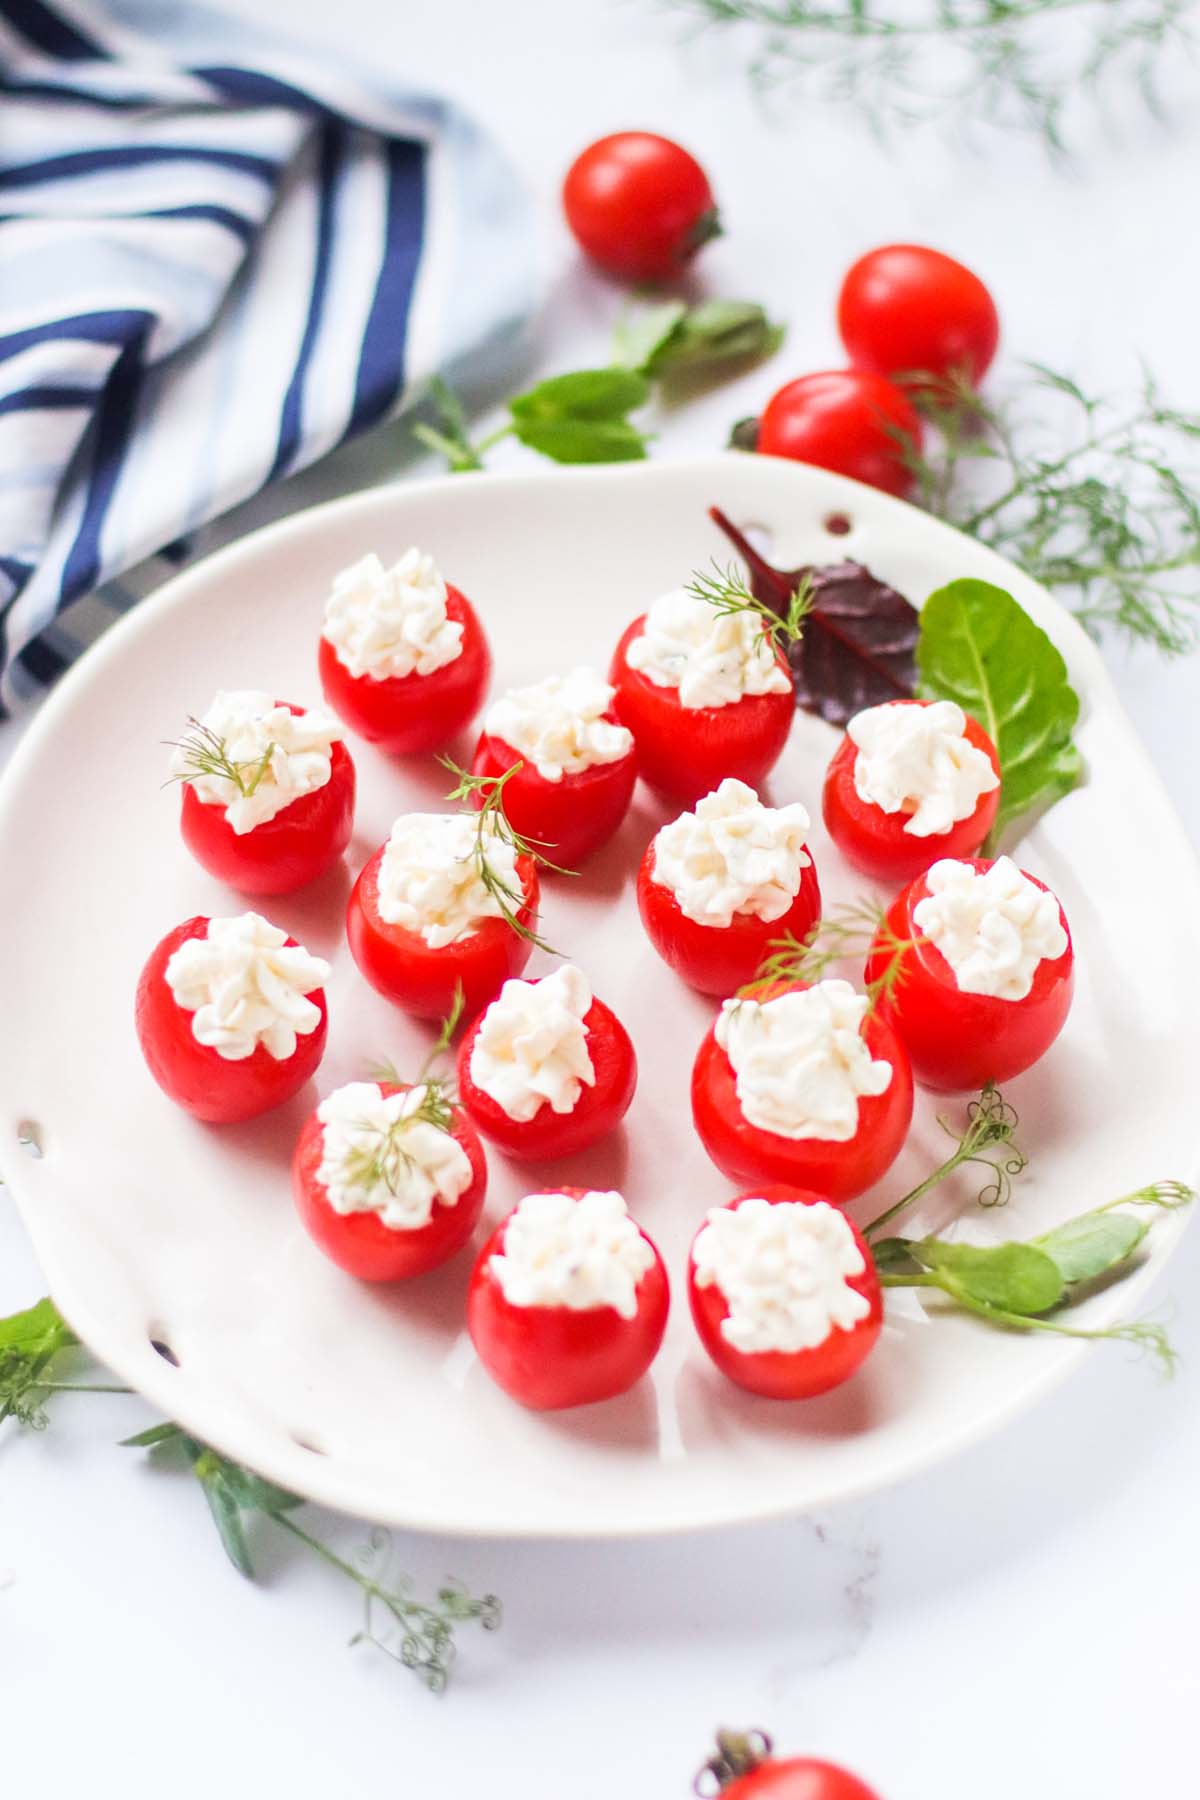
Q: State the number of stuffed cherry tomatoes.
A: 14